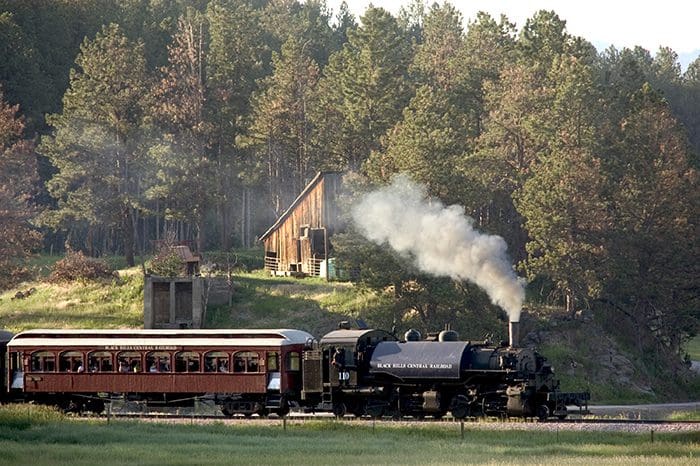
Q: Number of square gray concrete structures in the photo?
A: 1